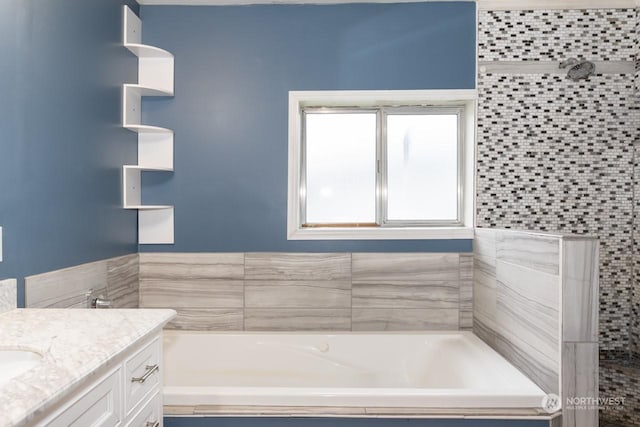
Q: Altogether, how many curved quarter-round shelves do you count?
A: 5